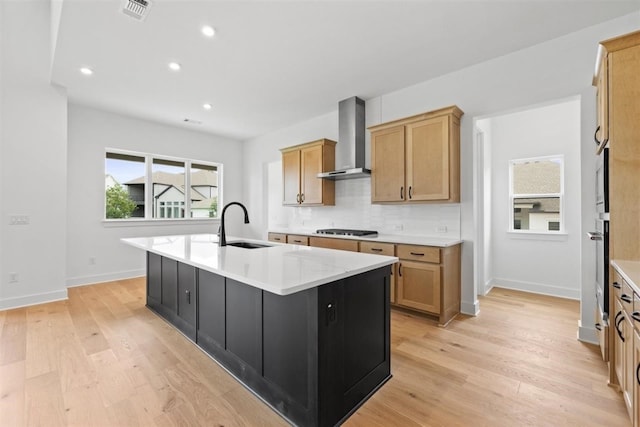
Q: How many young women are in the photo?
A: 0